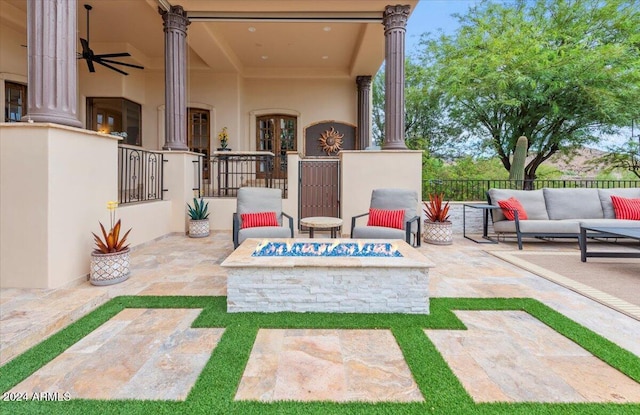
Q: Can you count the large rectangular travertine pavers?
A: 3